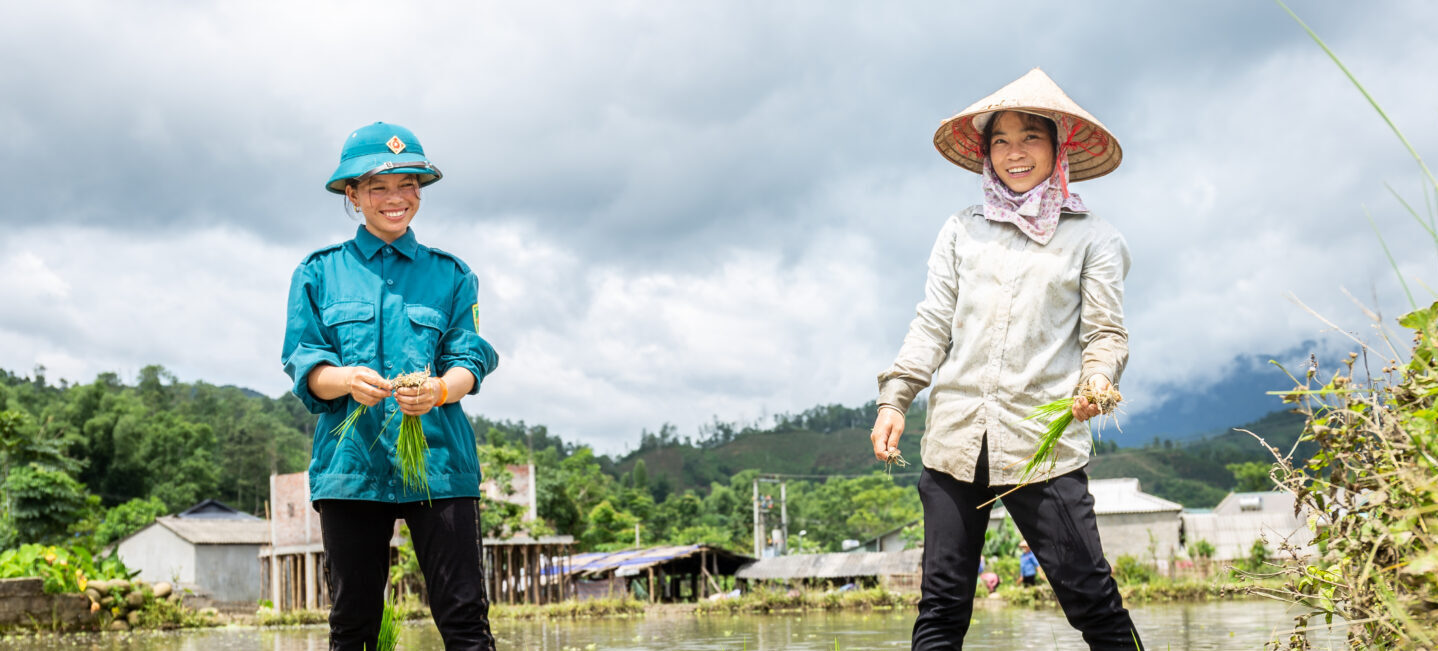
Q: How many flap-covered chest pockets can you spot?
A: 2